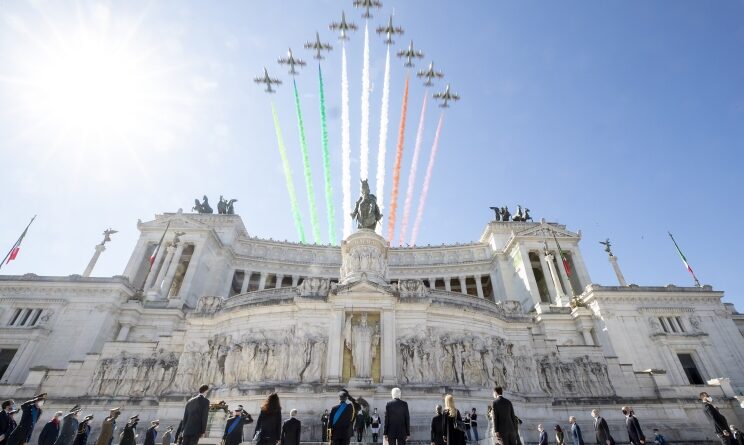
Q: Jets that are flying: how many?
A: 9